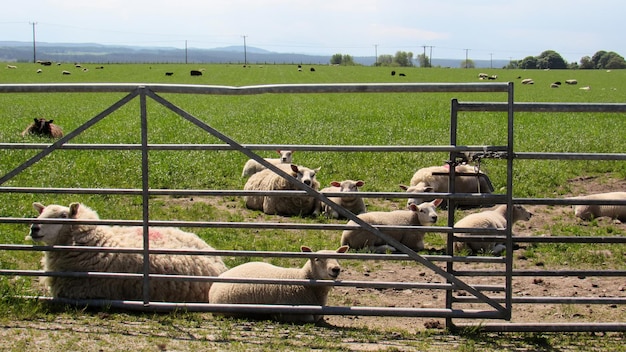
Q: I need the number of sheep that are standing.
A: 0